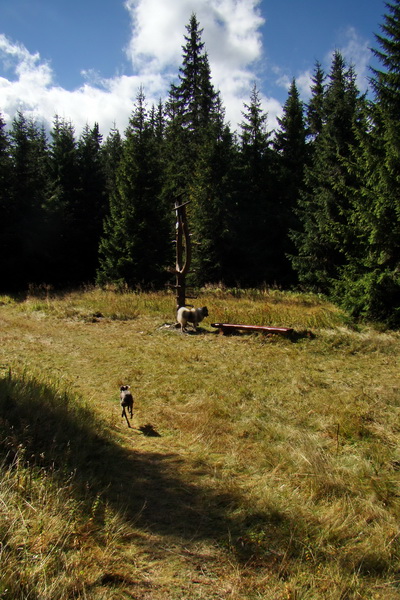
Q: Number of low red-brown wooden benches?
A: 1